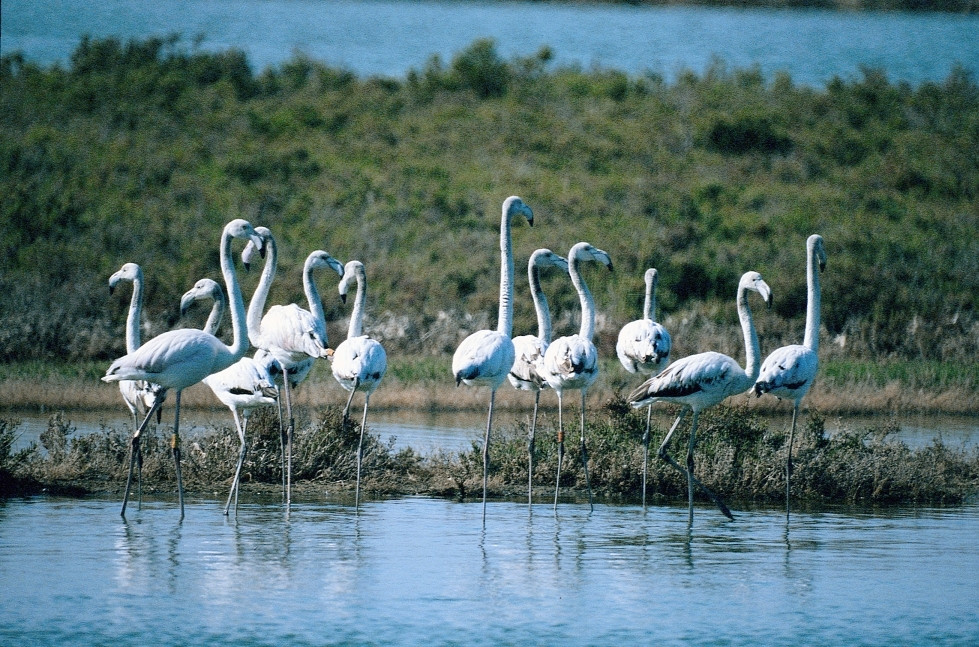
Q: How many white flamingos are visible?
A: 12